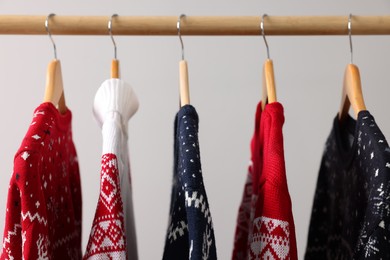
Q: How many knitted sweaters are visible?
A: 5